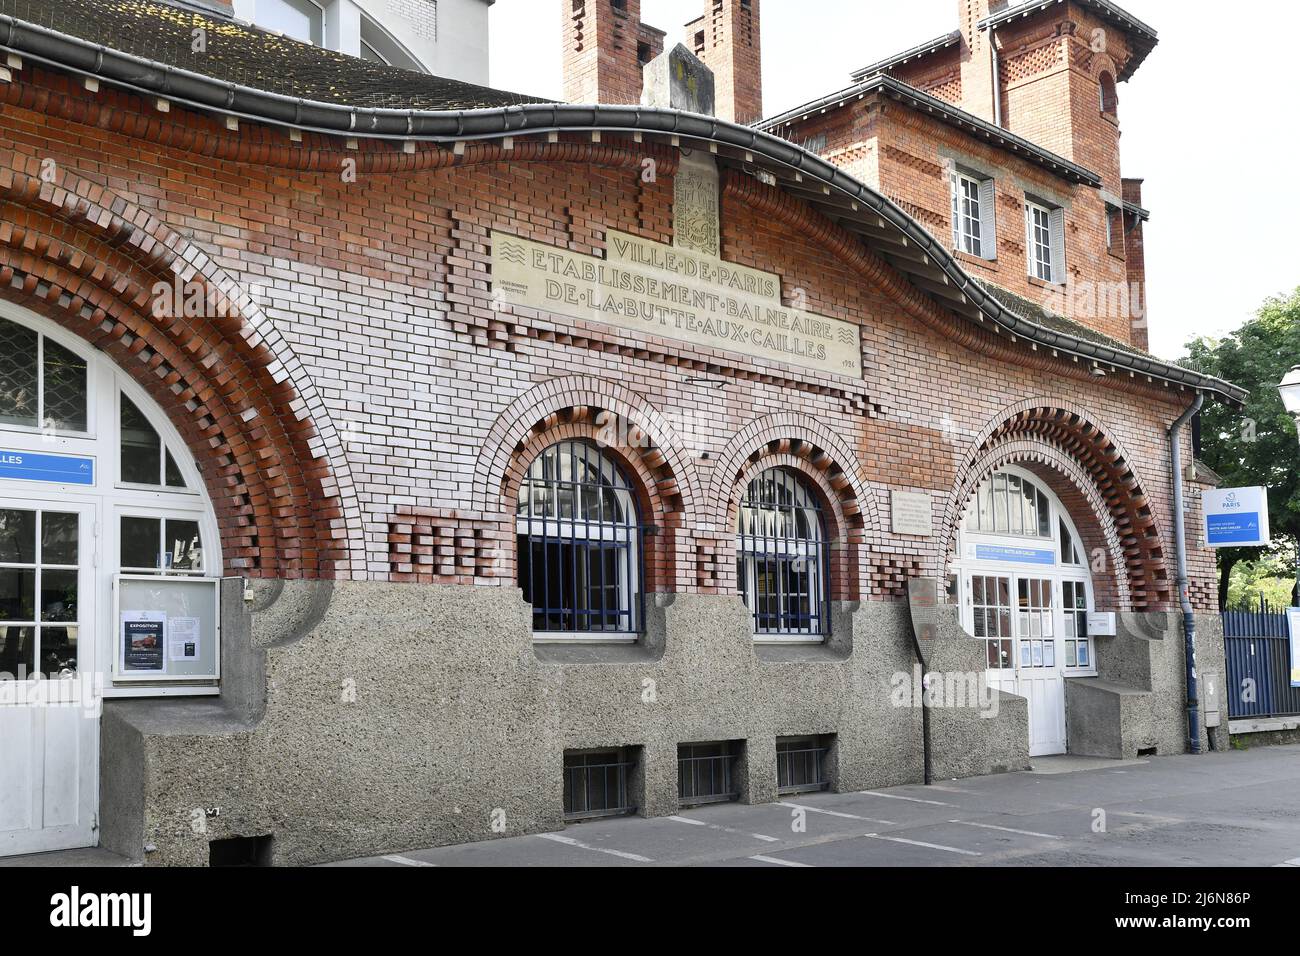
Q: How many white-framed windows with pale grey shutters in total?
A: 2